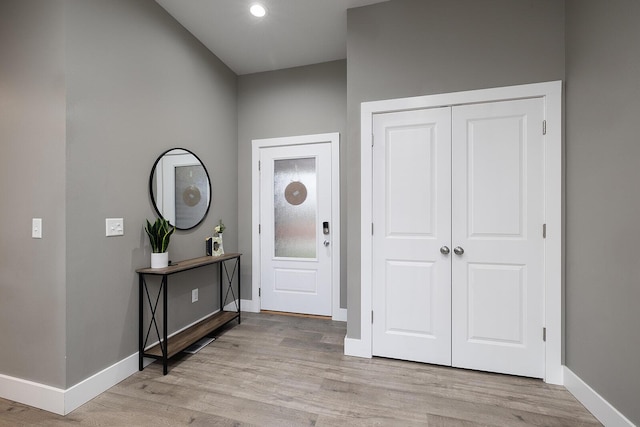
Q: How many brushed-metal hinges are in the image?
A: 9